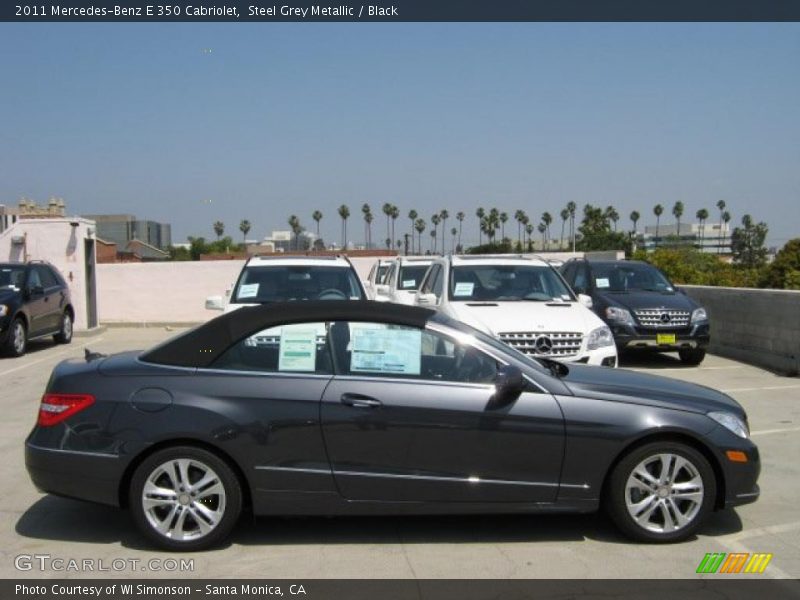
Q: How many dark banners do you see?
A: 2